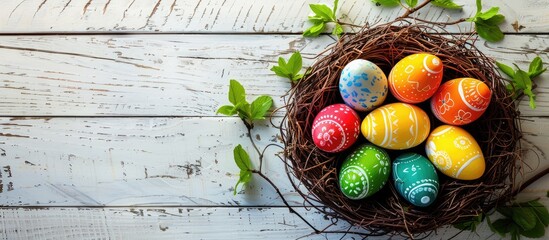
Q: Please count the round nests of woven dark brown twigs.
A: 1